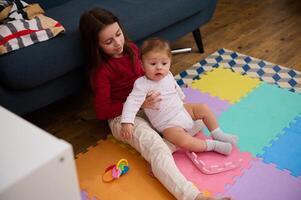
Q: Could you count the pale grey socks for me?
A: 2